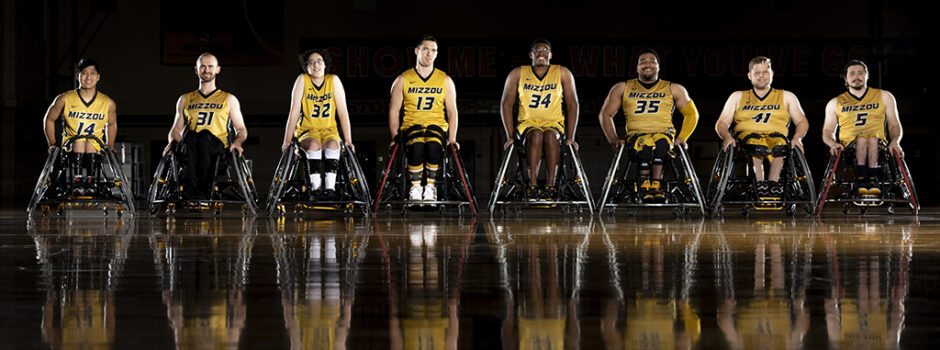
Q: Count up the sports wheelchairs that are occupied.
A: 8